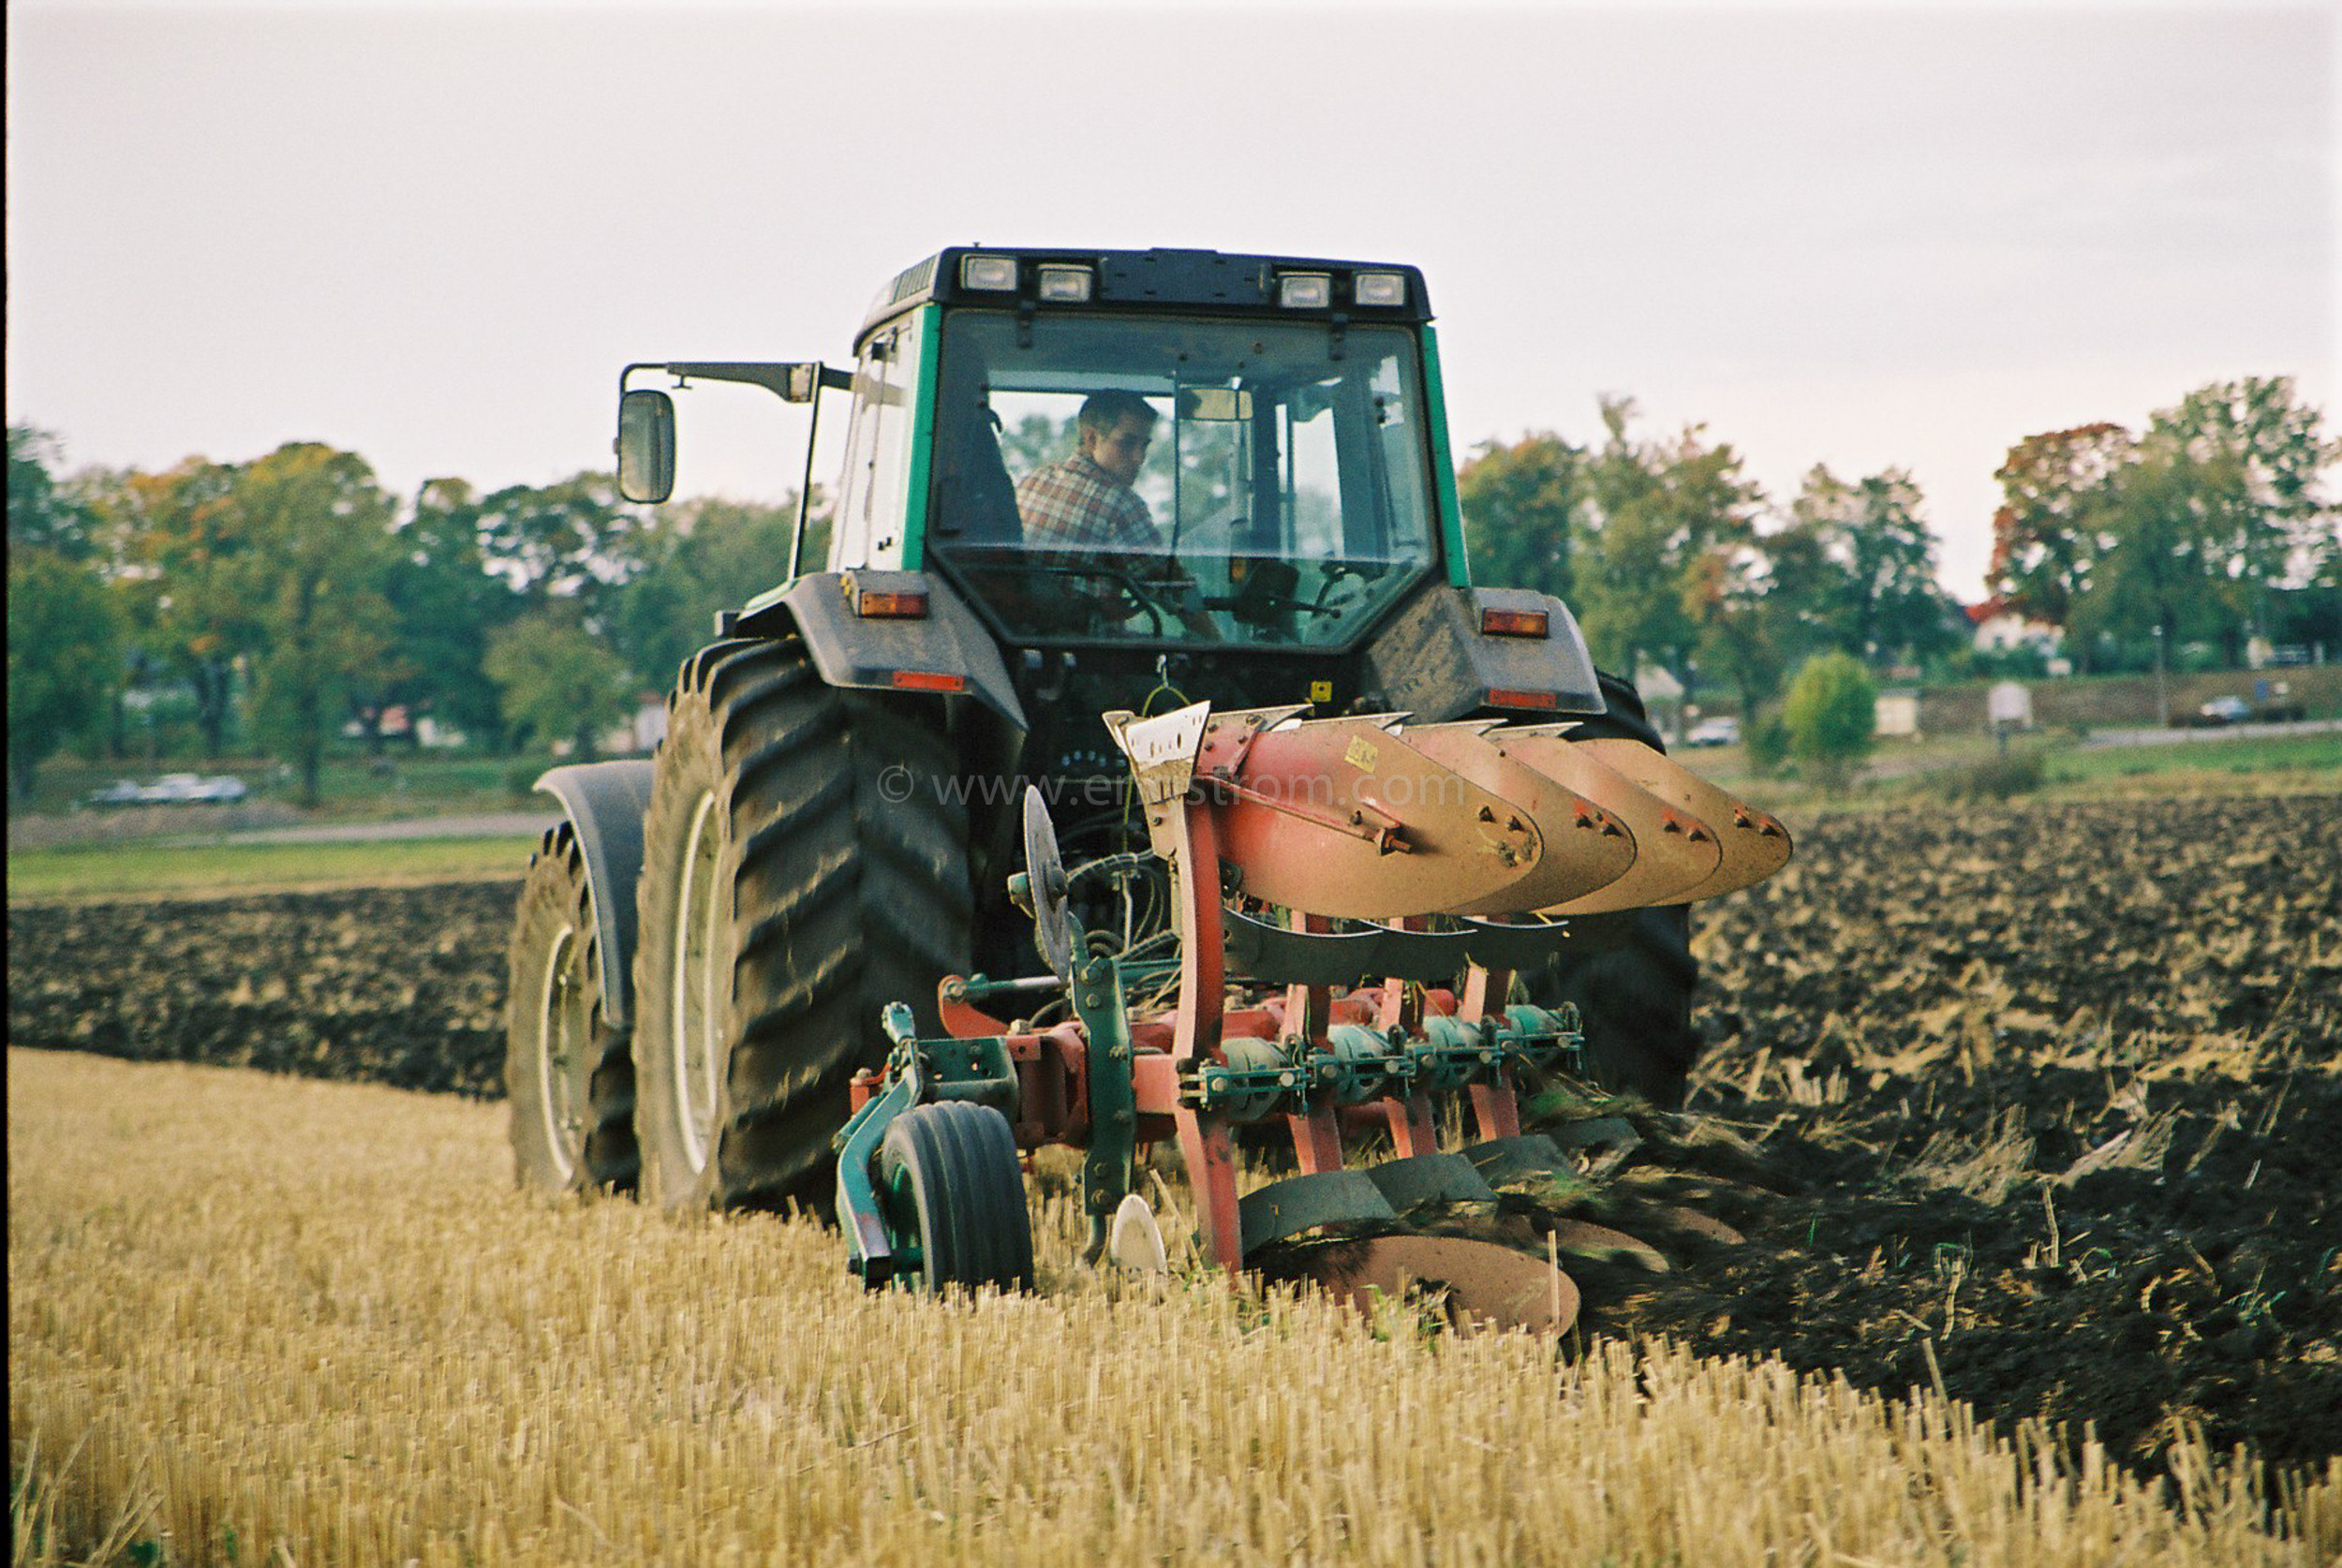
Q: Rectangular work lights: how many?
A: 4